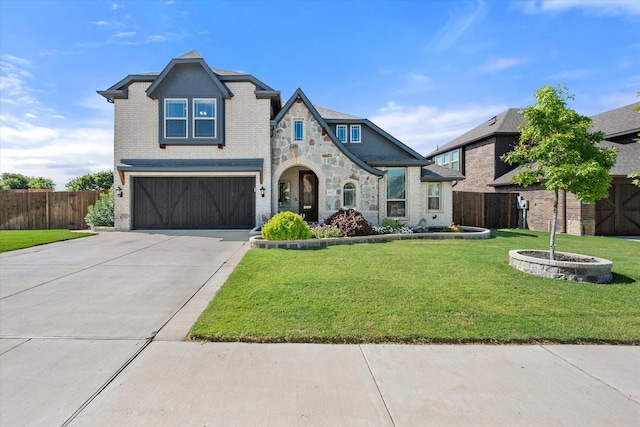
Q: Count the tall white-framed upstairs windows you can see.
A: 2